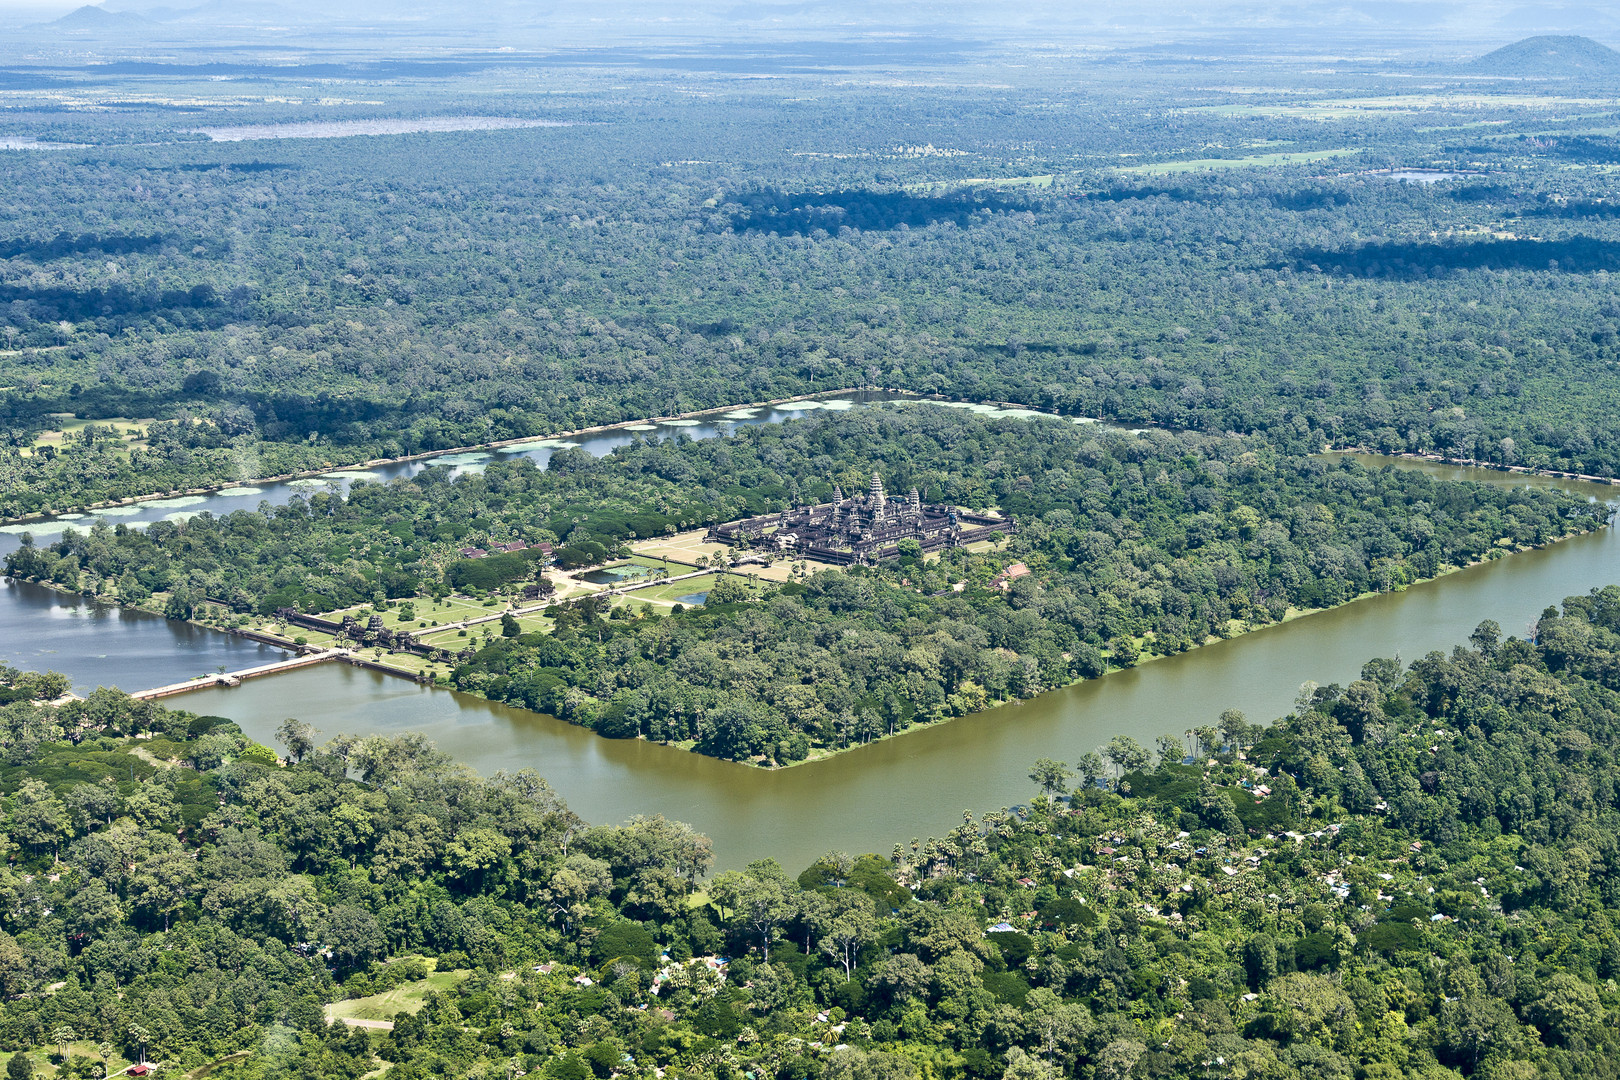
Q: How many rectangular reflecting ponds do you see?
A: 2